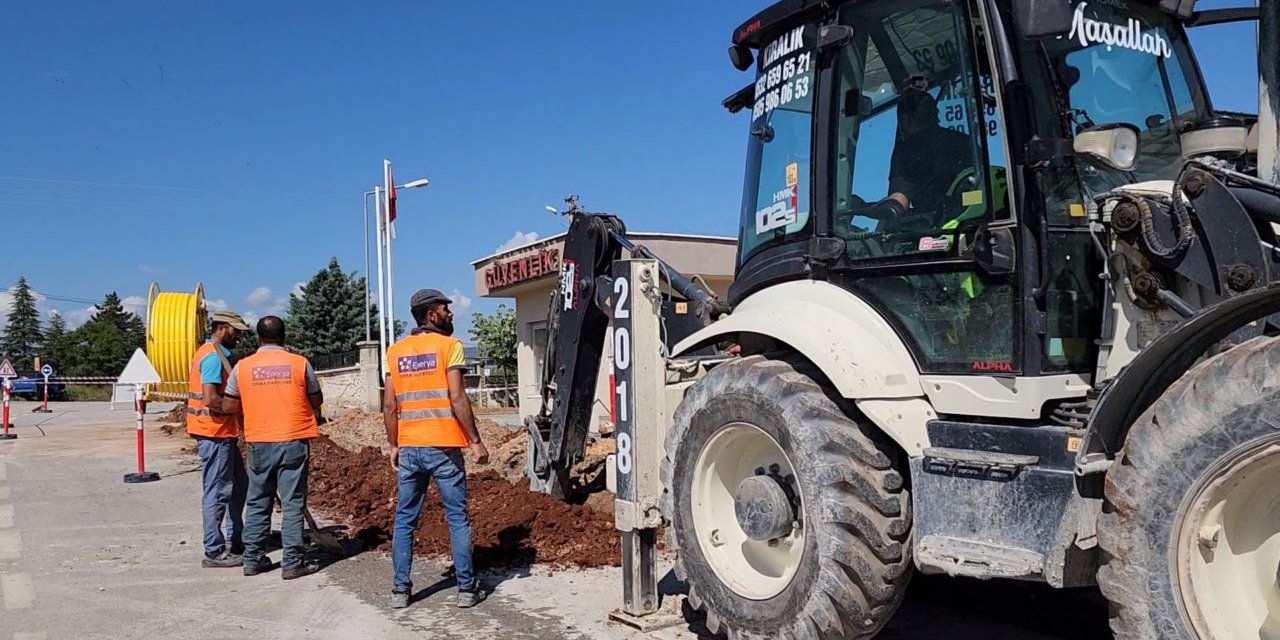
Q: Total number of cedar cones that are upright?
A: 0